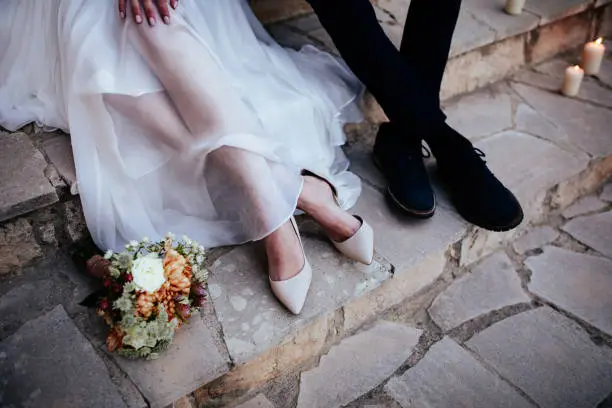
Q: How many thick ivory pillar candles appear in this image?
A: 3